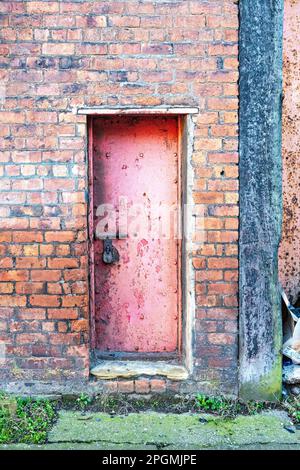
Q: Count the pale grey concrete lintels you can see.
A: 1